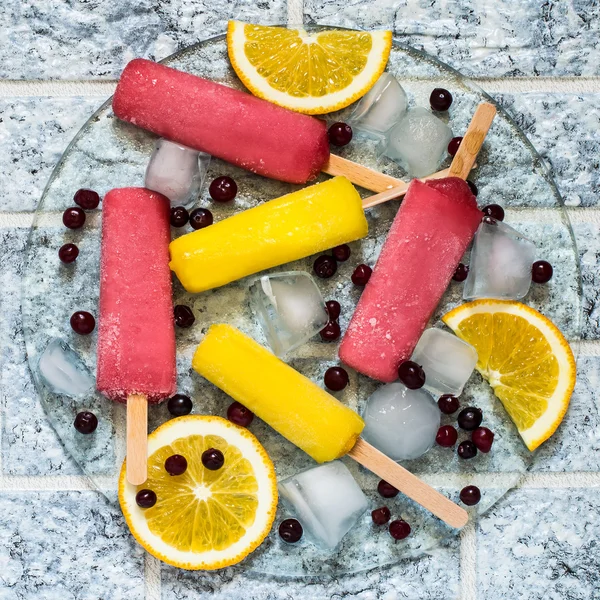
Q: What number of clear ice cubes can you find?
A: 9